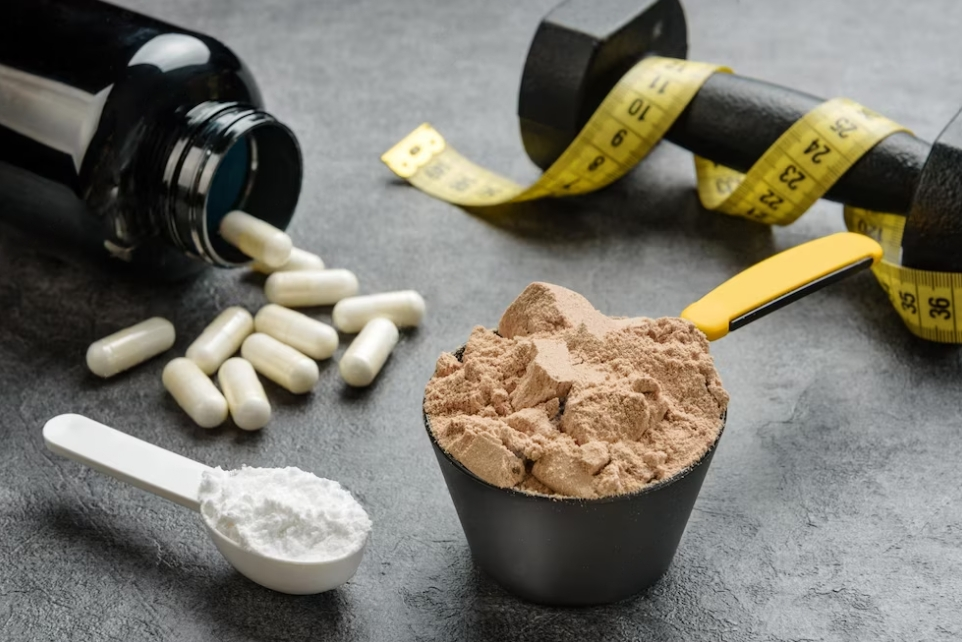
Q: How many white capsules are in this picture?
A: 11